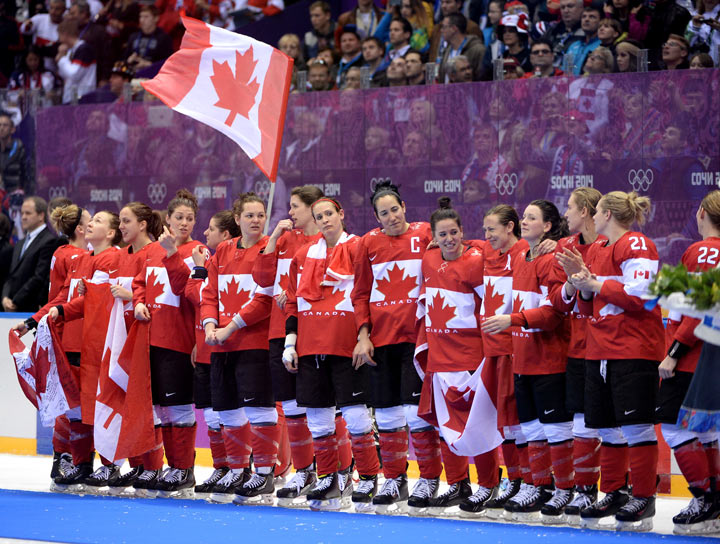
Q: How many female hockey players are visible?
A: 15